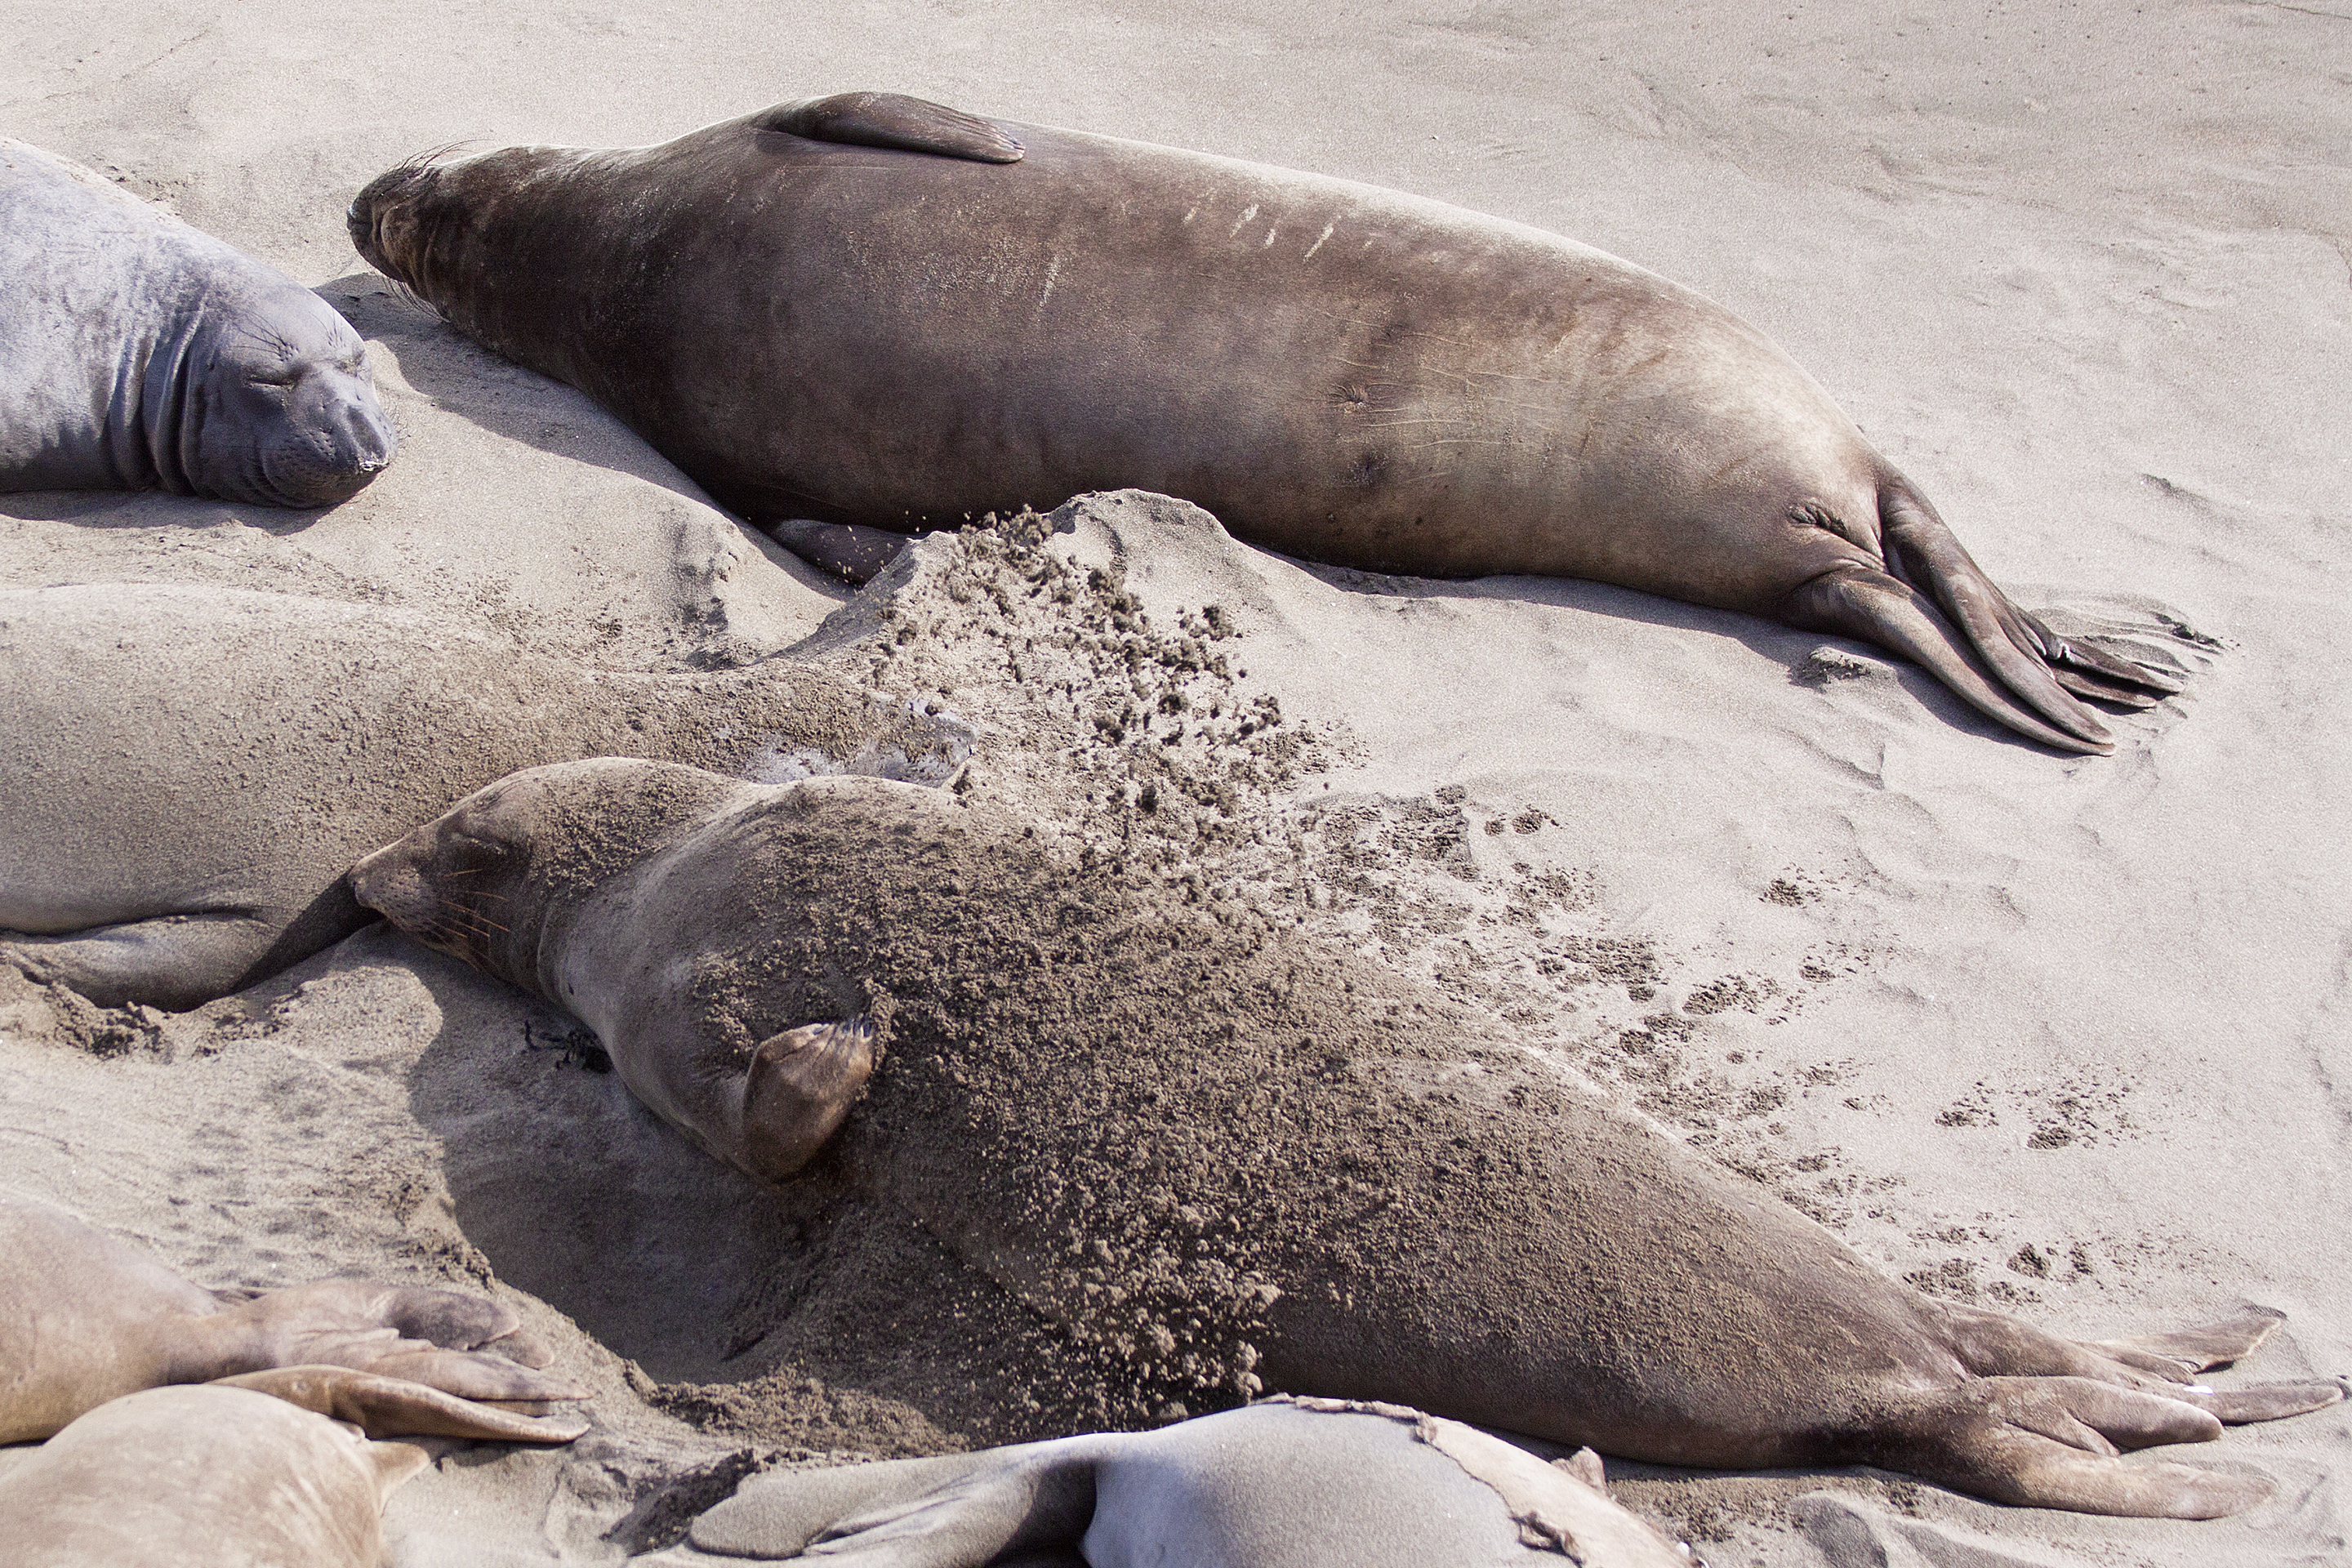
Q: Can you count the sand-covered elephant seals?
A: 2